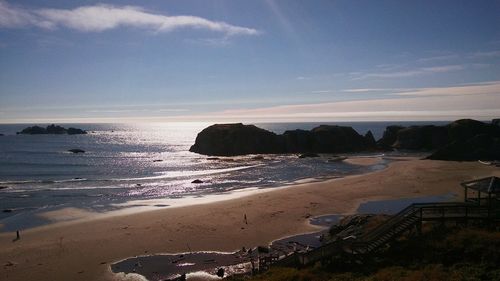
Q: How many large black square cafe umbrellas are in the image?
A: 0